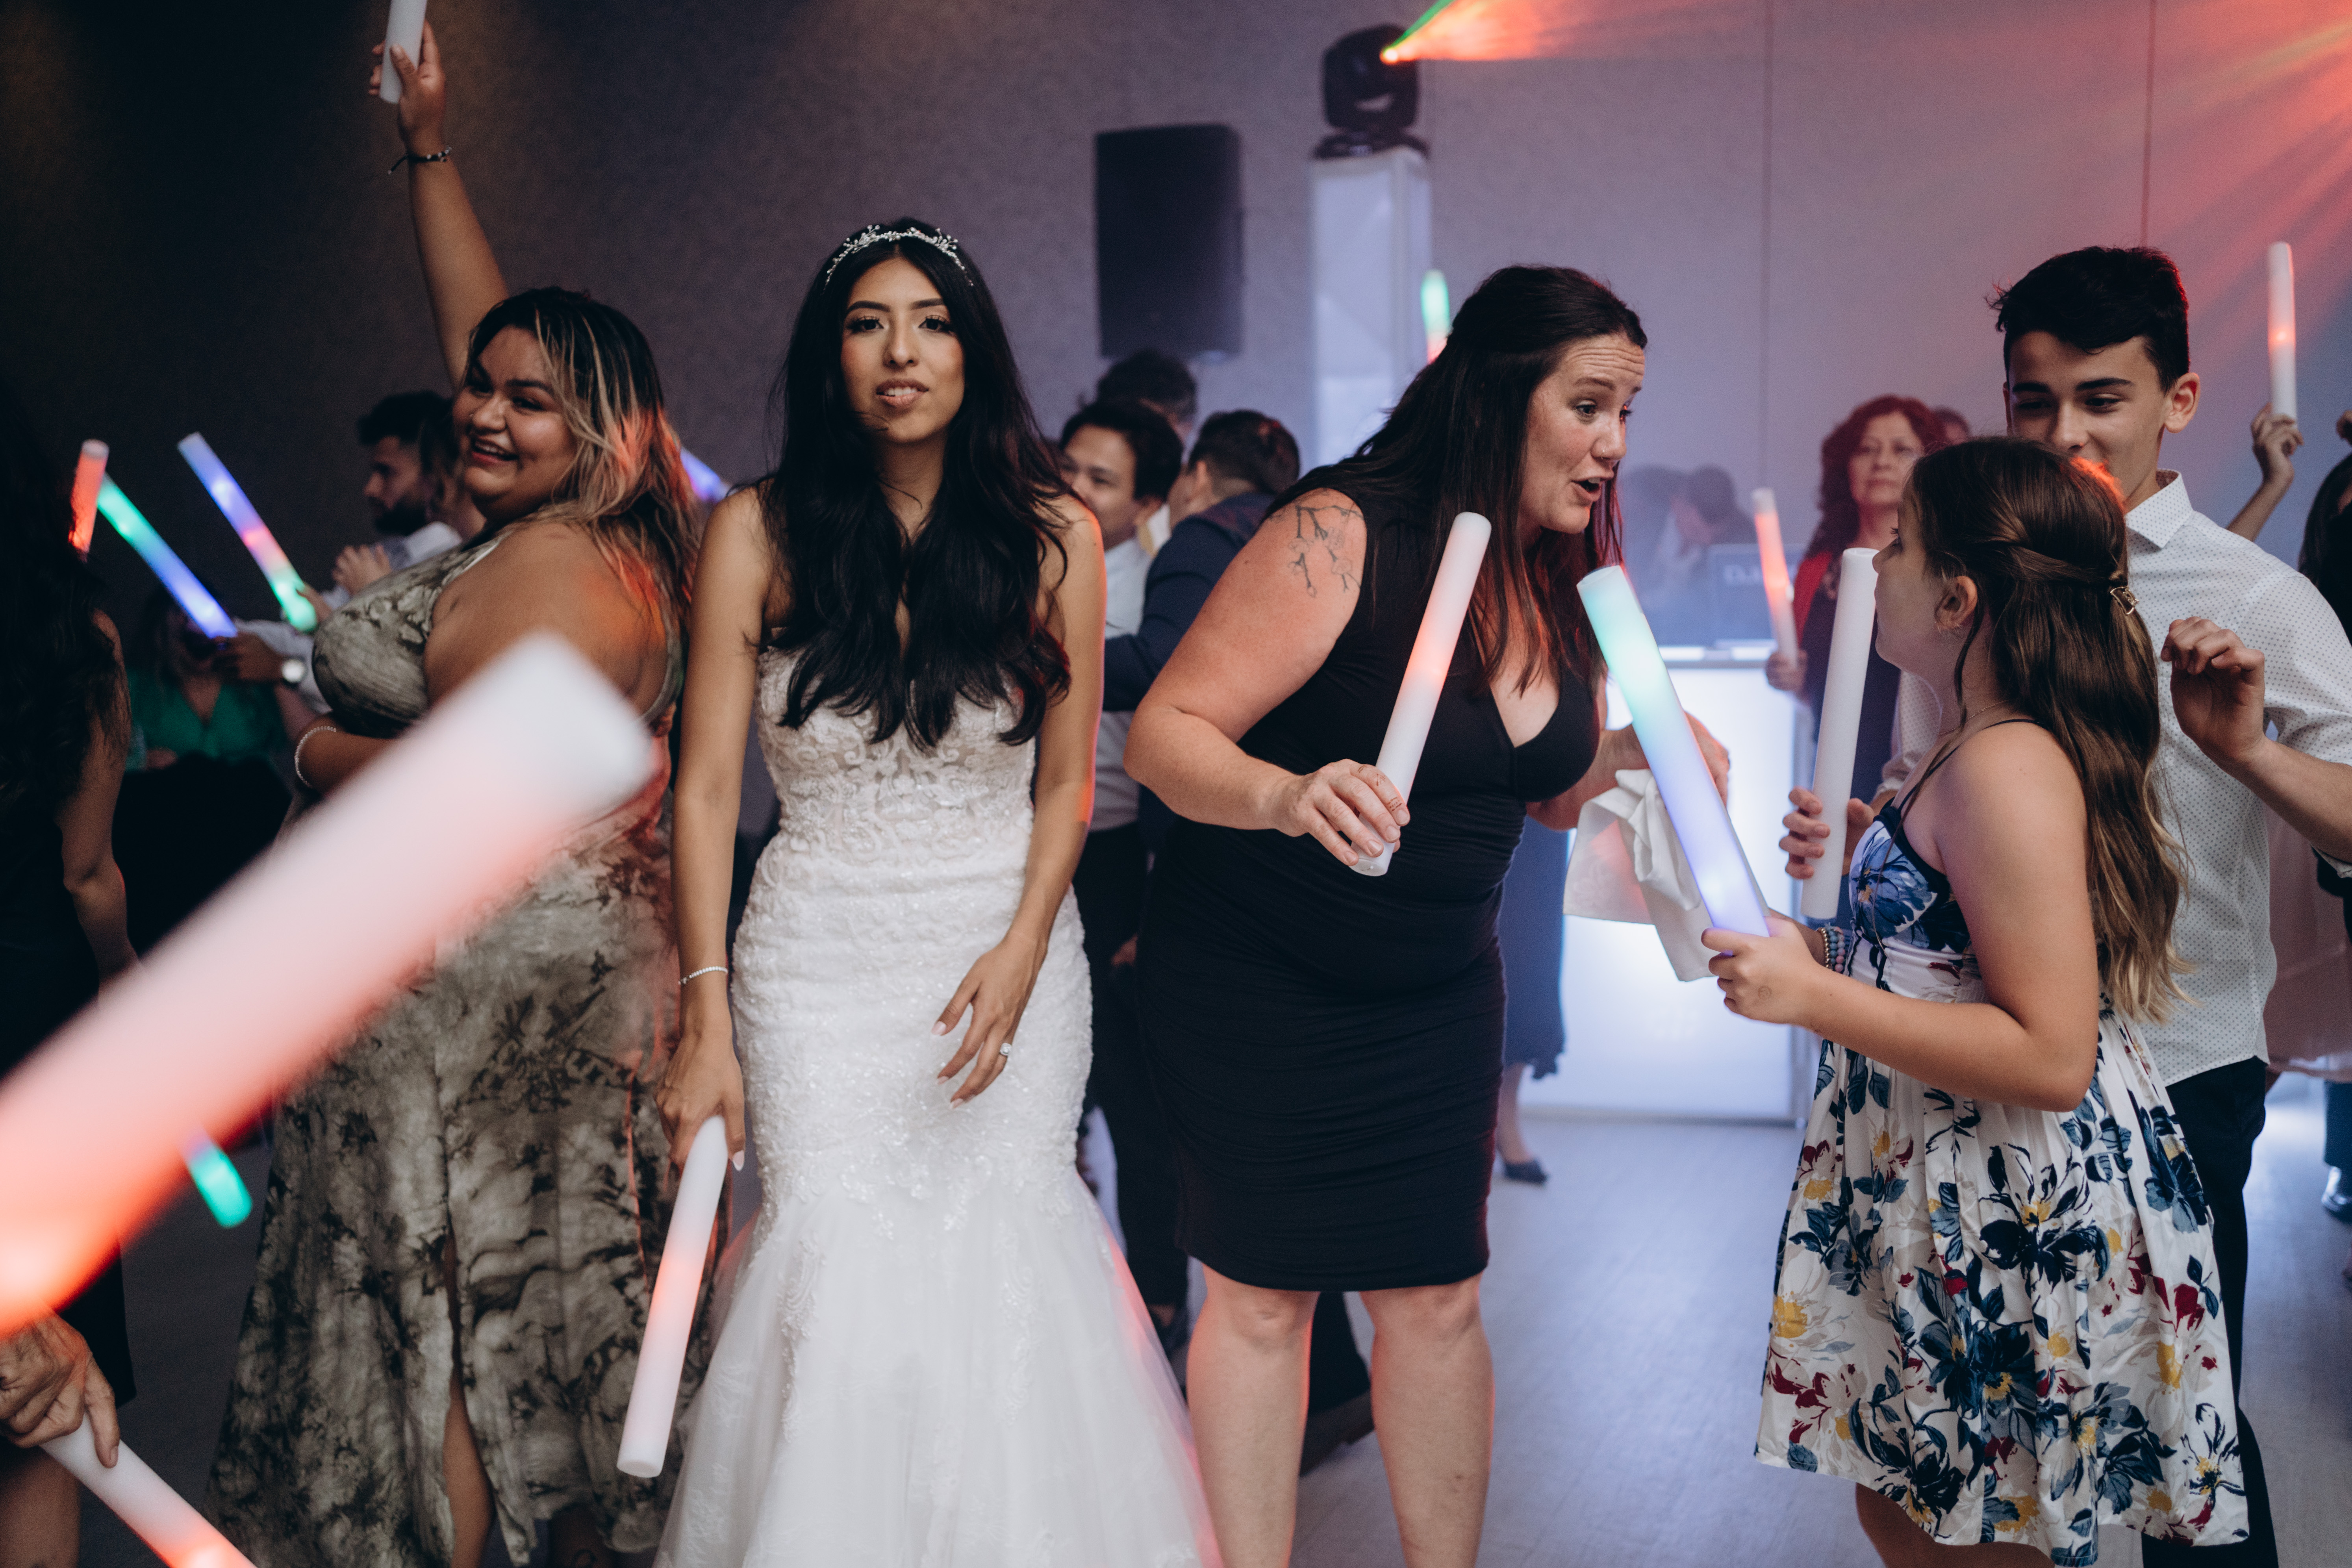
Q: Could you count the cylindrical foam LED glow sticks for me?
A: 15